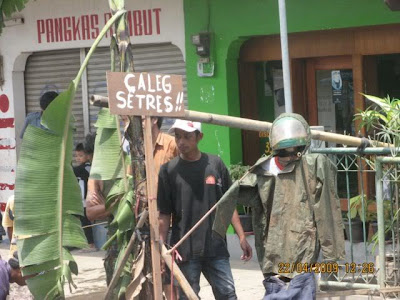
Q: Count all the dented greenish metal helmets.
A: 1